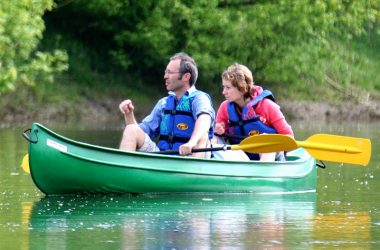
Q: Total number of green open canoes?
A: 1